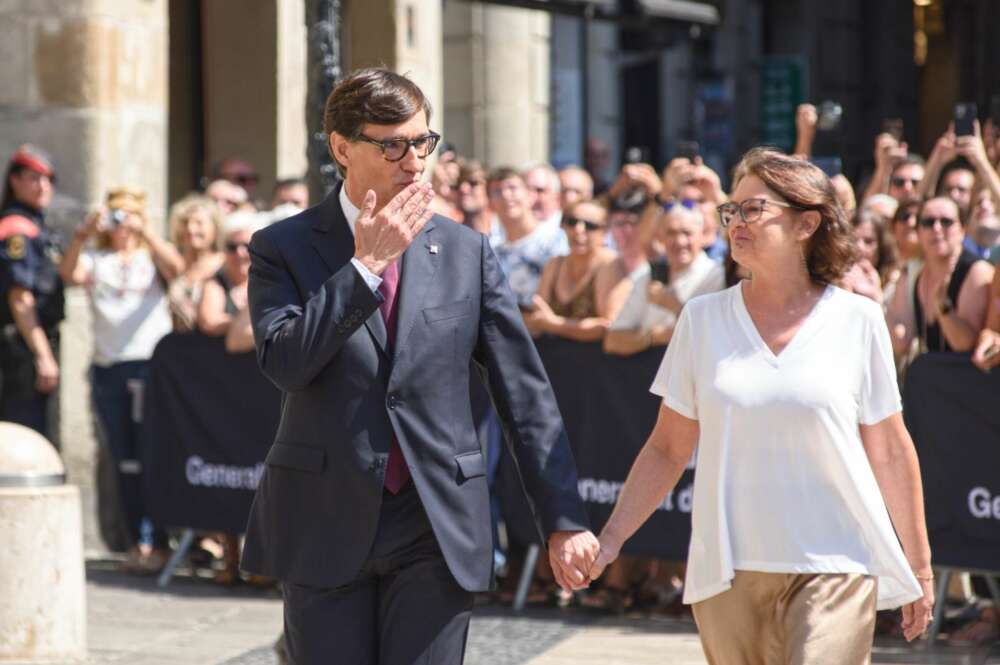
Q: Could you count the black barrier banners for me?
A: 3